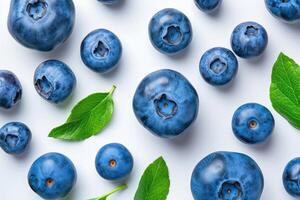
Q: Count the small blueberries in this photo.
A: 14